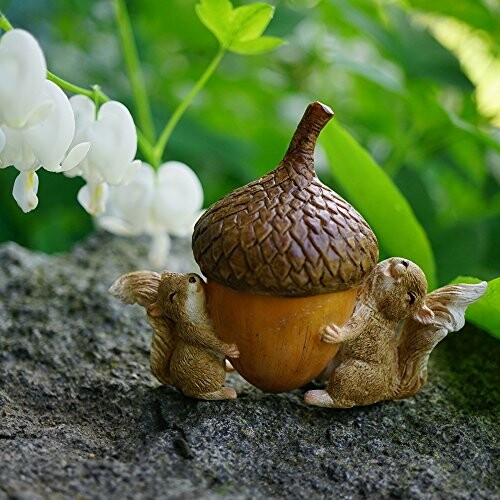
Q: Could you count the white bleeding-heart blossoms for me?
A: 4